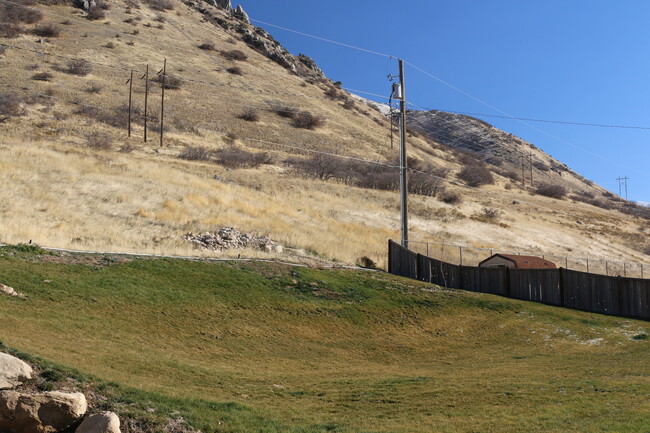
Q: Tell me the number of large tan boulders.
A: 3